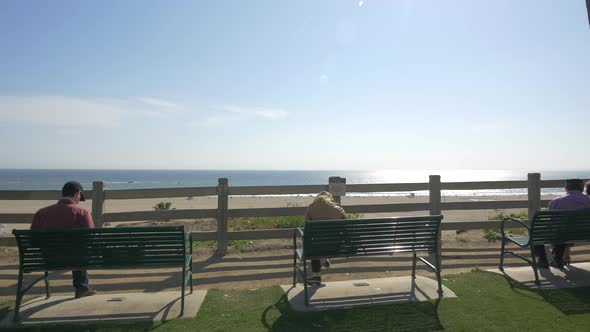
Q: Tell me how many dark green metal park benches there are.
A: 3